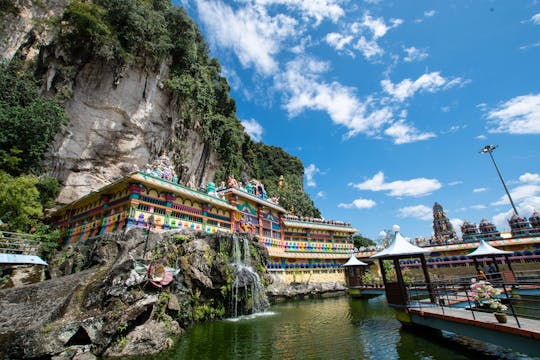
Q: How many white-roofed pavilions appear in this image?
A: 3